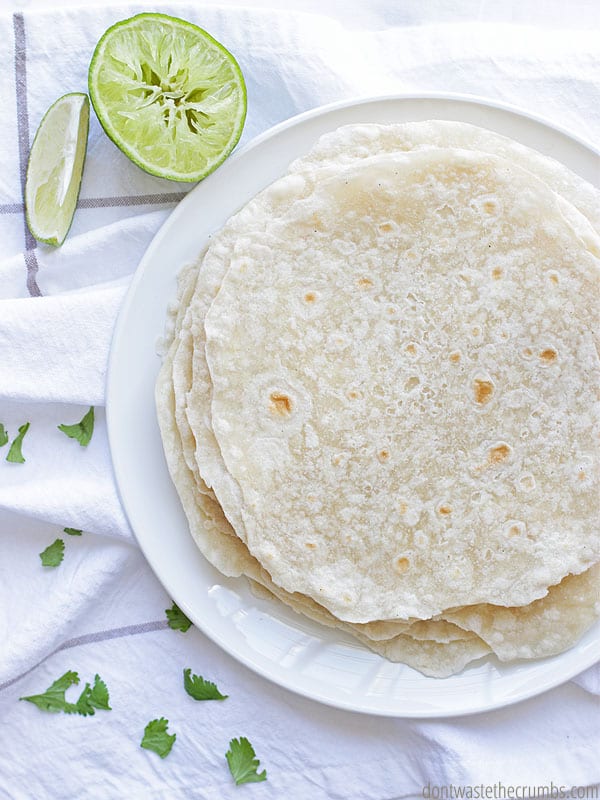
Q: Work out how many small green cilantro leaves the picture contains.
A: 10